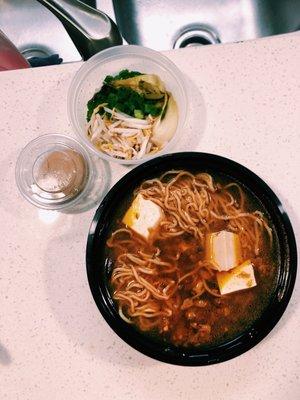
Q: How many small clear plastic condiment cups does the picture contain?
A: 1